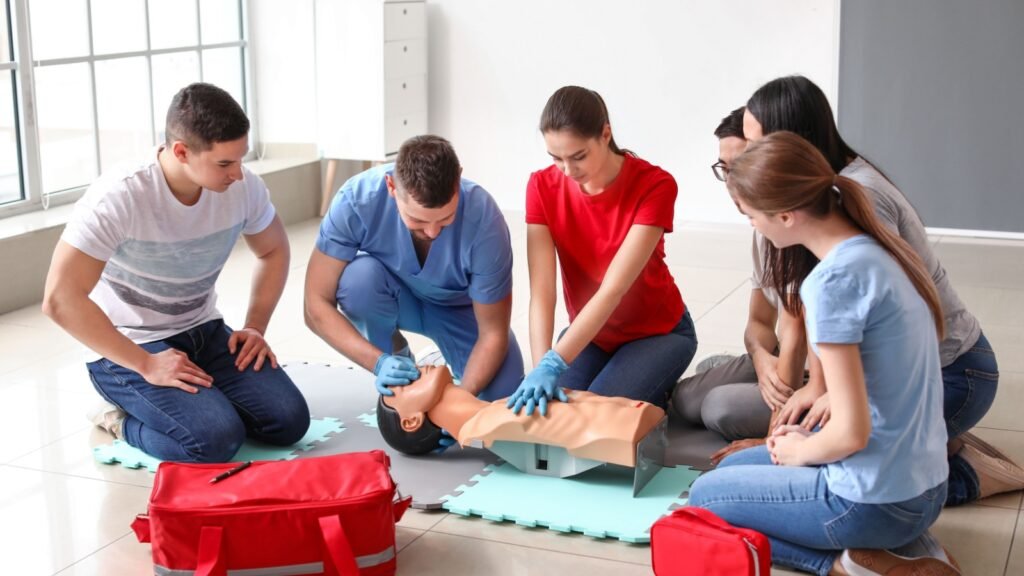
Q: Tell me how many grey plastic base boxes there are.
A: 1